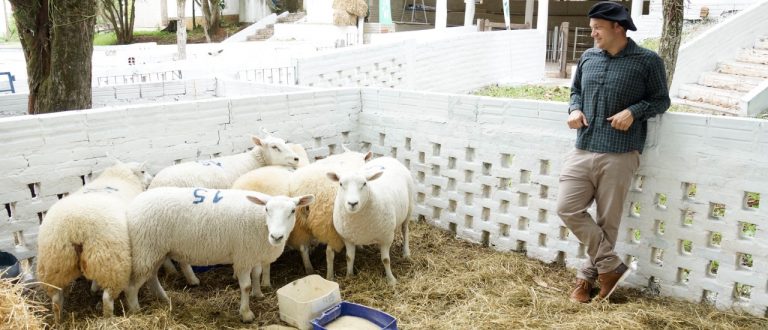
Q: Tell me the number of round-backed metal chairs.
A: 0